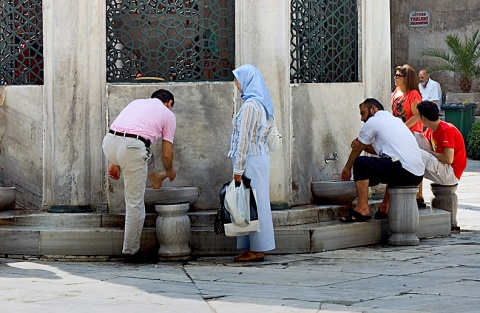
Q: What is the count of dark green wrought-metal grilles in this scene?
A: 3